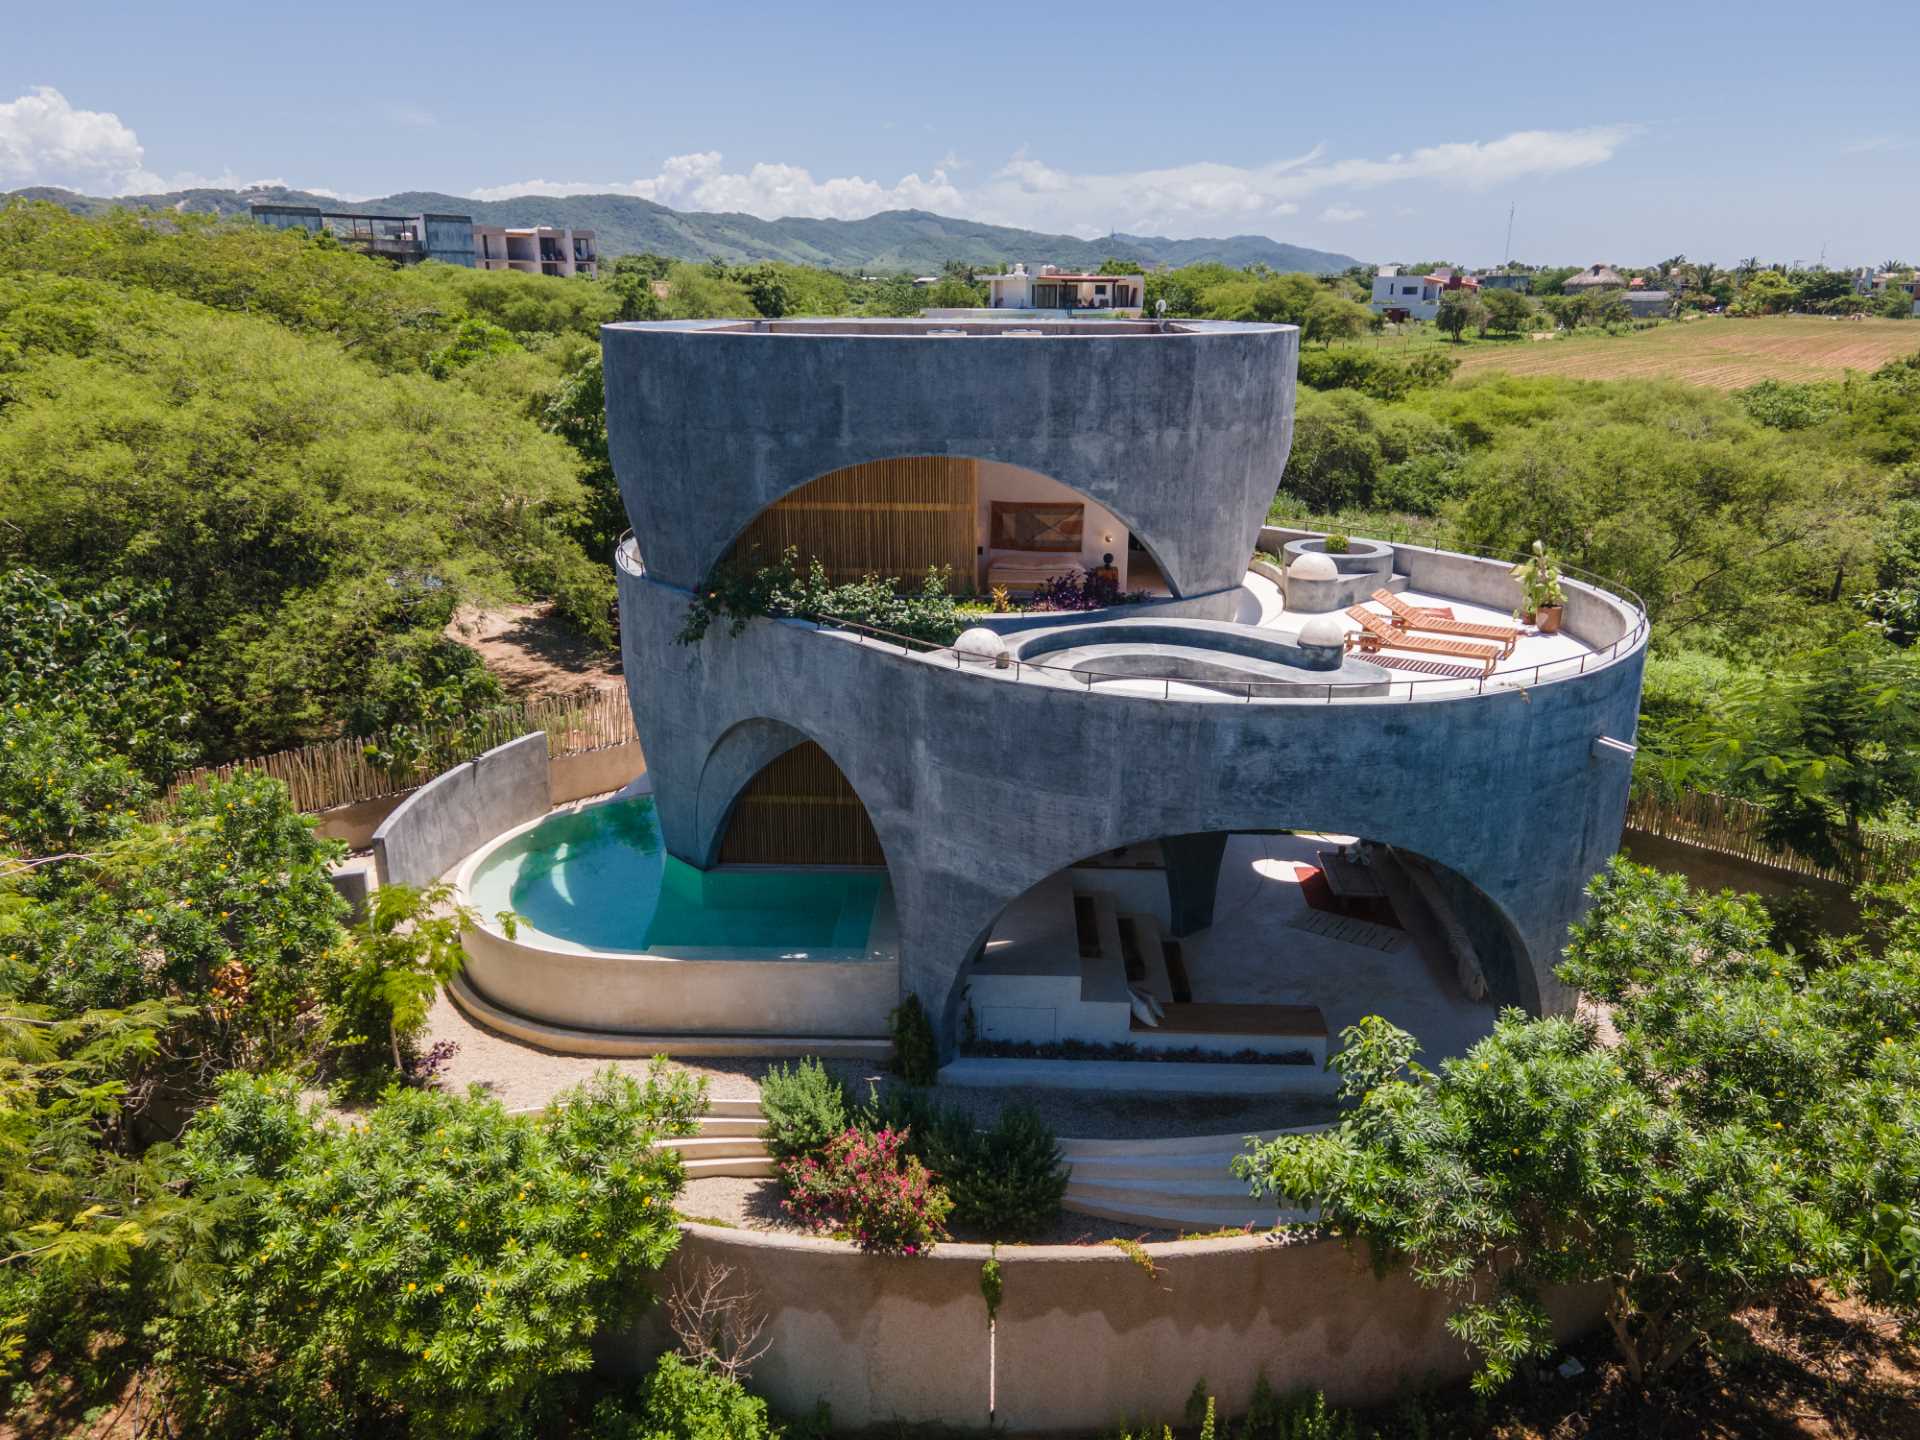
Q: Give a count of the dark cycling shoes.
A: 0